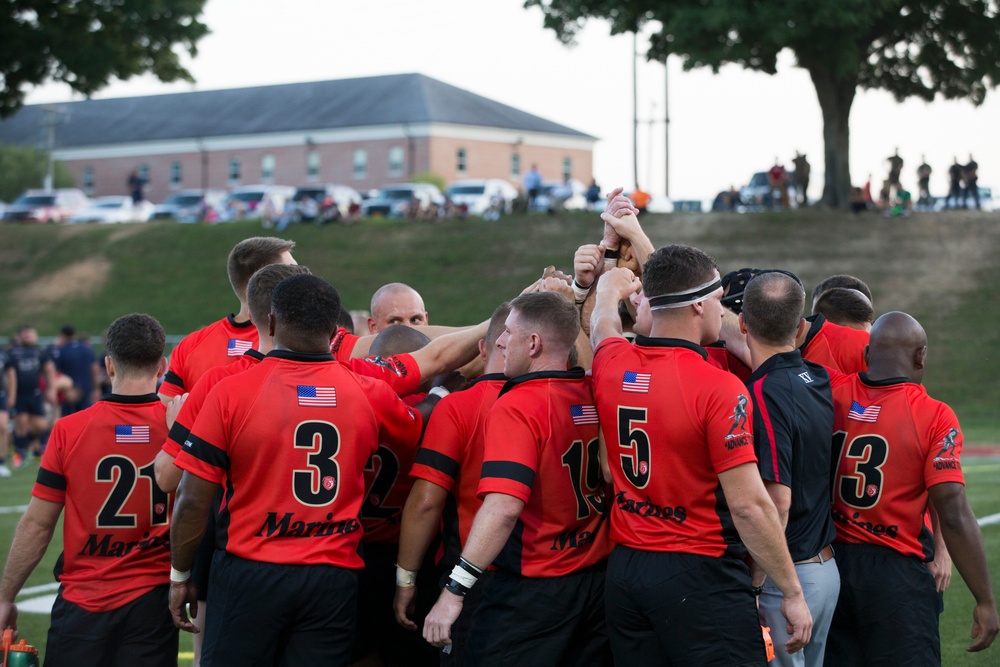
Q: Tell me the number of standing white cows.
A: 0